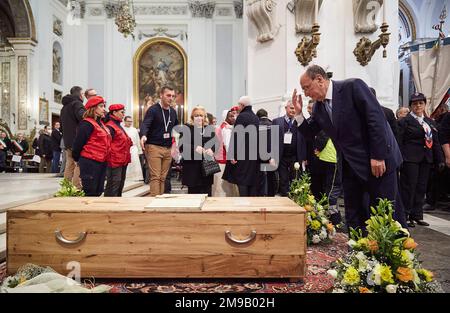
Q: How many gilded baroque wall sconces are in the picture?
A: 2